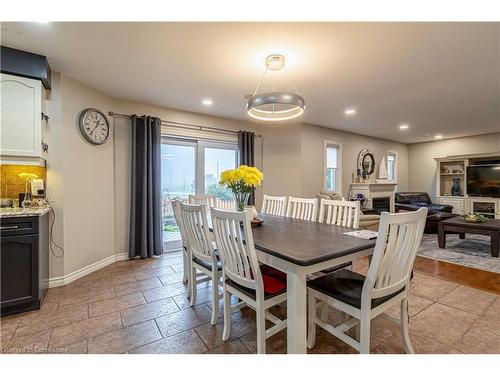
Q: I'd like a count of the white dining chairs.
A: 8